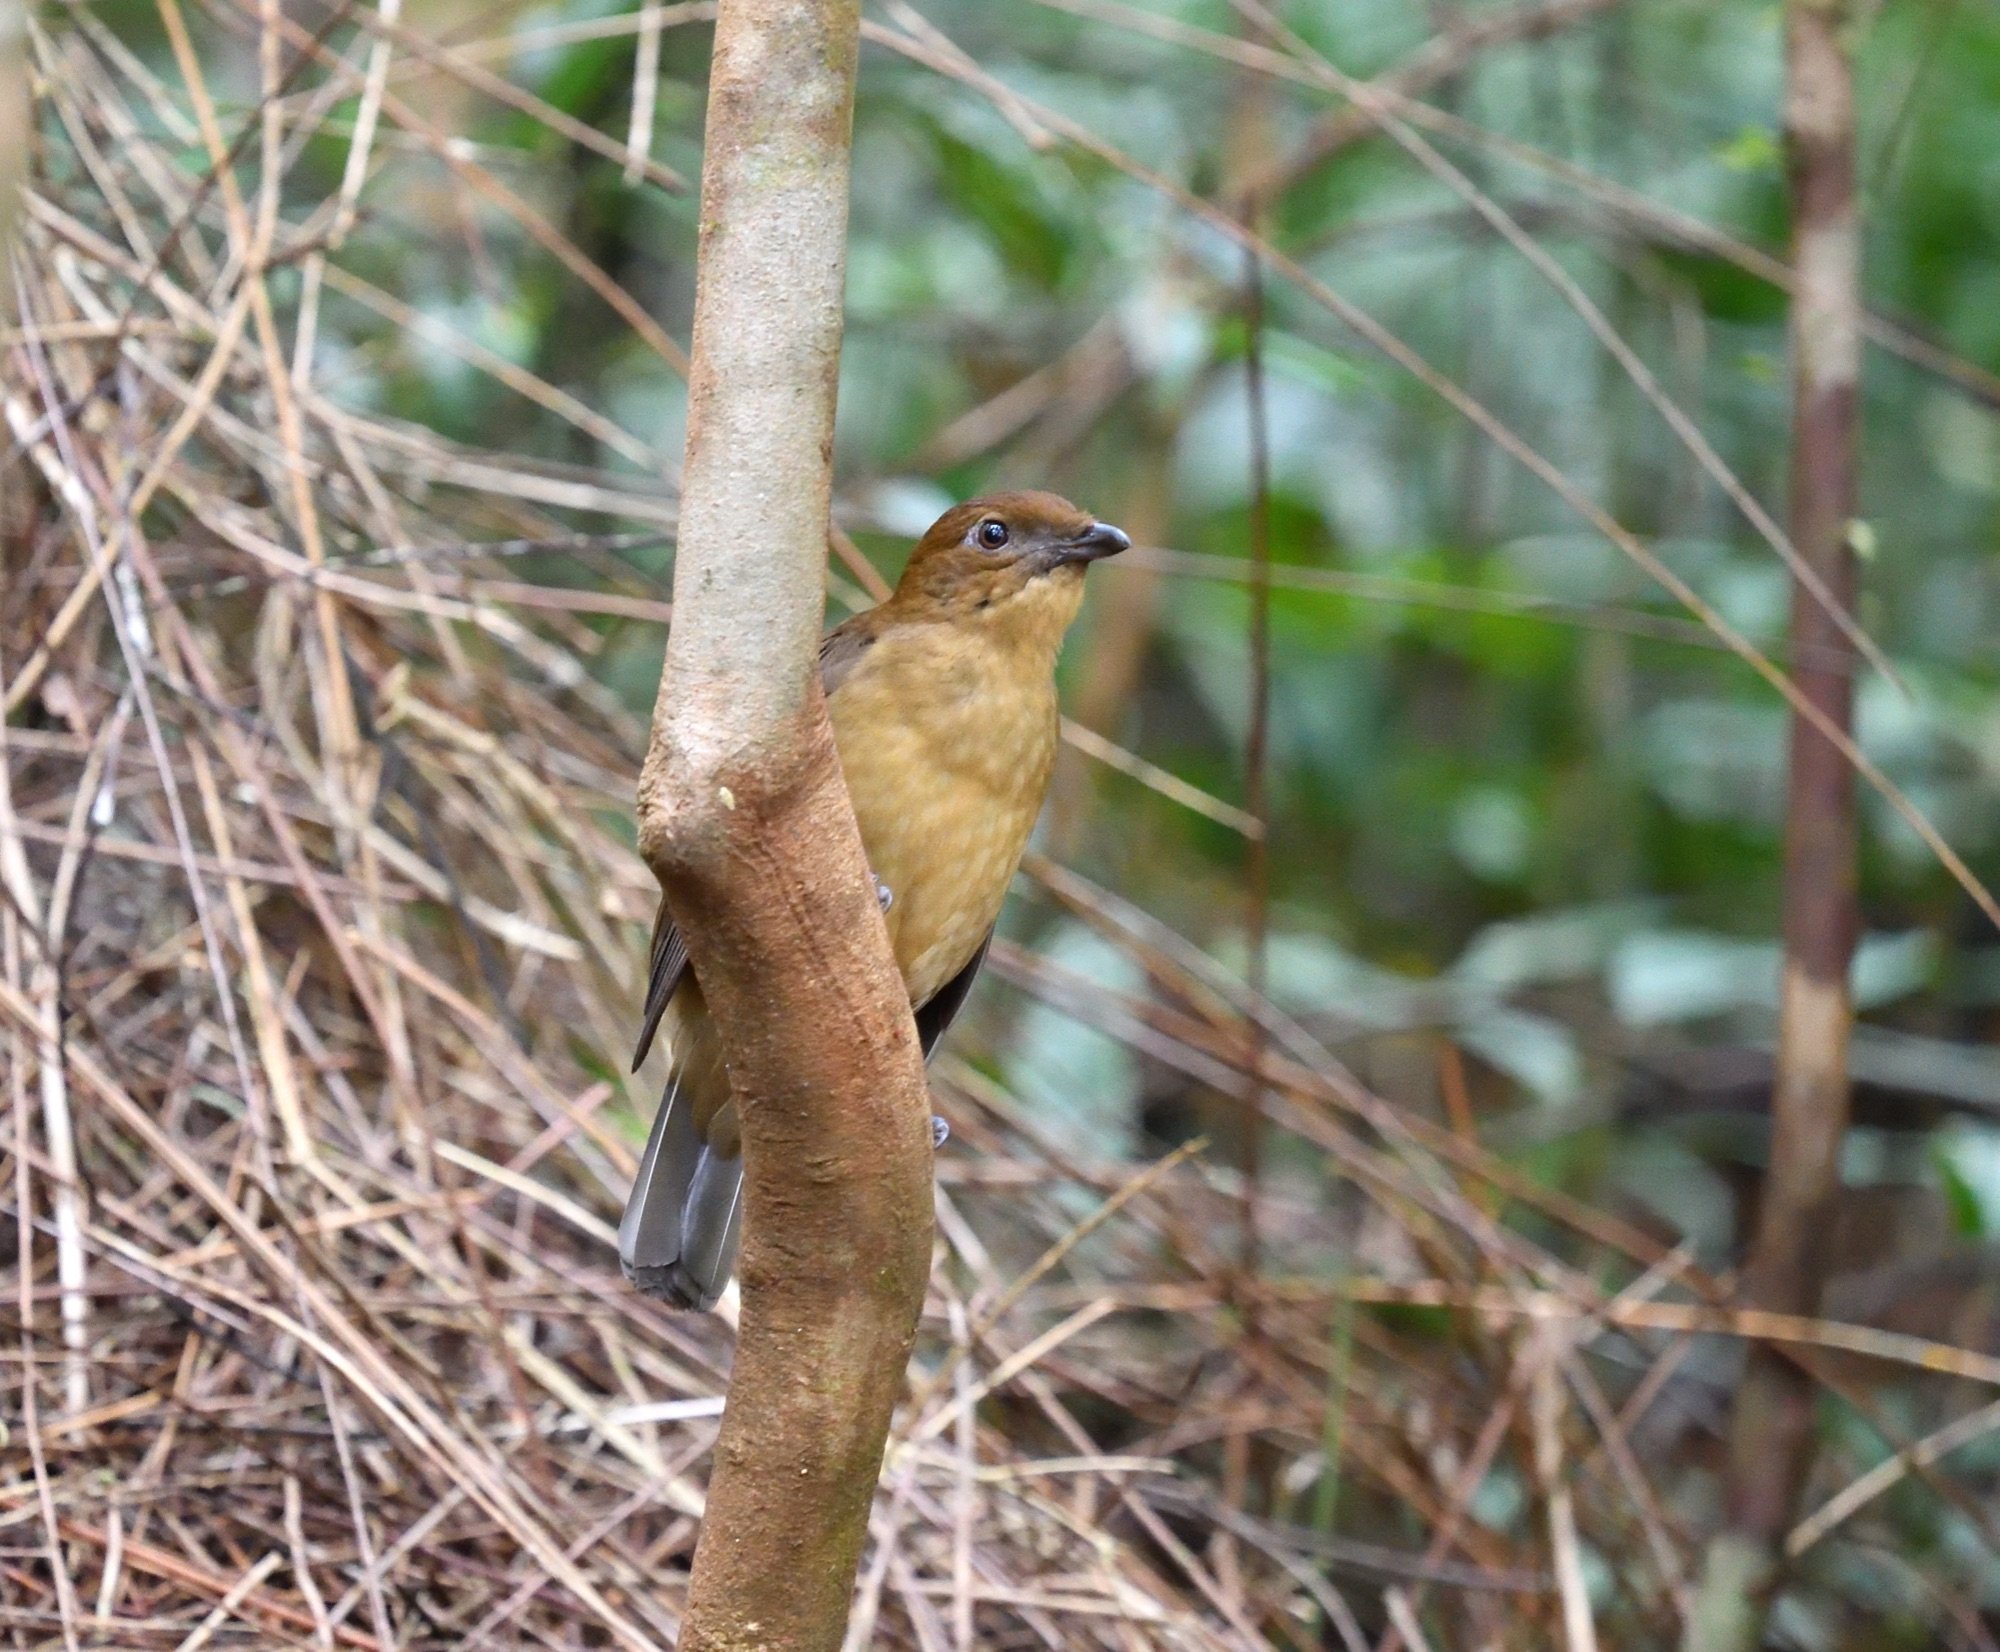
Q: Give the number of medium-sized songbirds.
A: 1